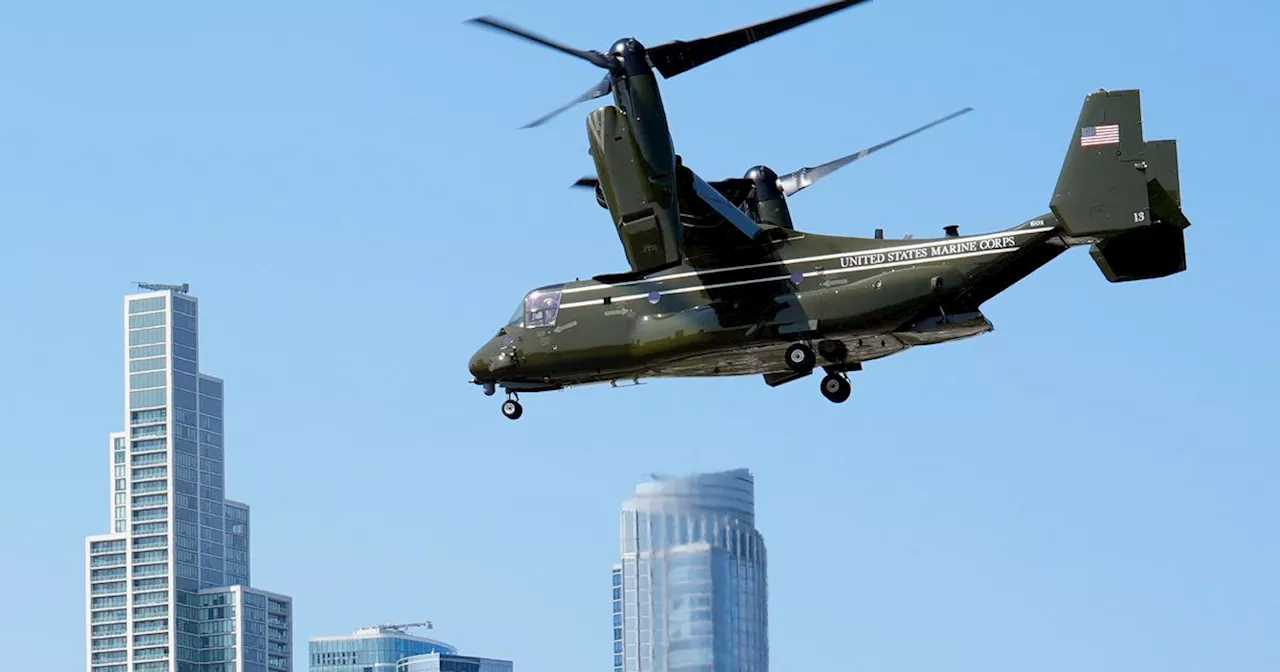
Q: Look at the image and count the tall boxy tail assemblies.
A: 1